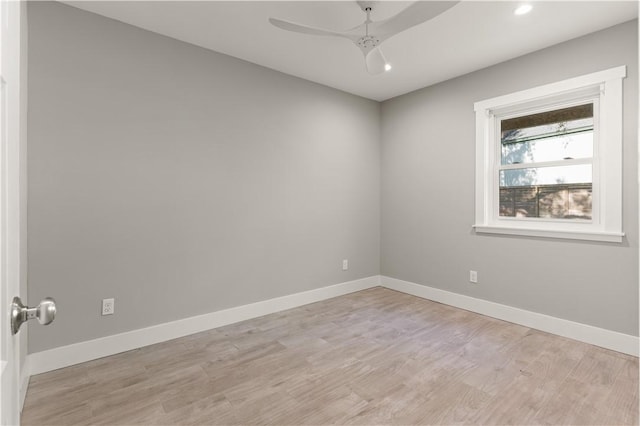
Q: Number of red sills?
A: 0